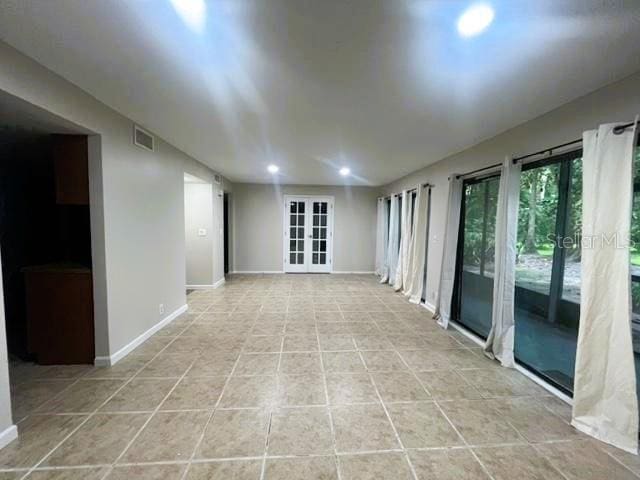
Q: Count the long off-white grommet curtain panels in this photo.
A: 7